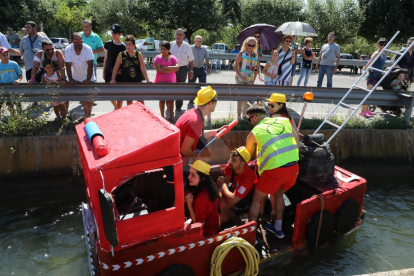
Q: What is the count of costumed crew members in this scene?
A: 5